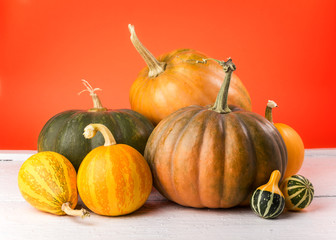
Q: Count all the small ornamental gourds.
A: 2